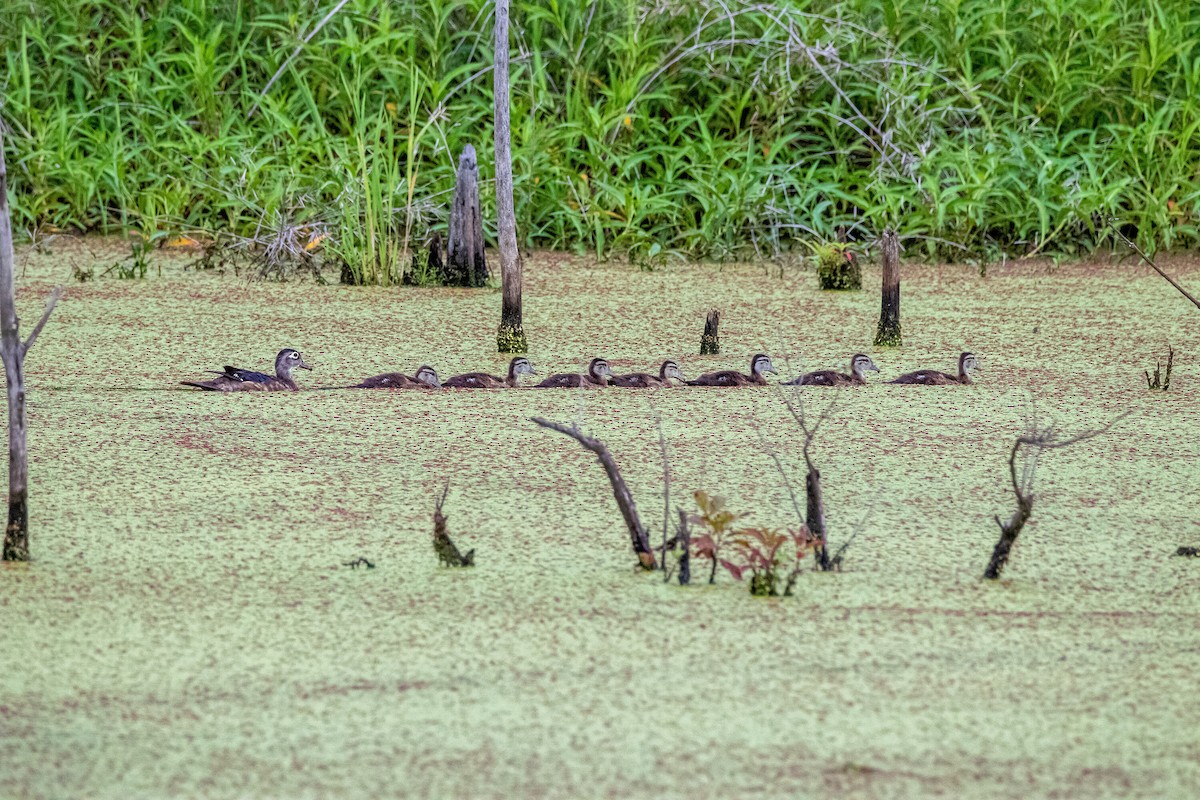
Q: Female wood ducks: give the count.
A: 1